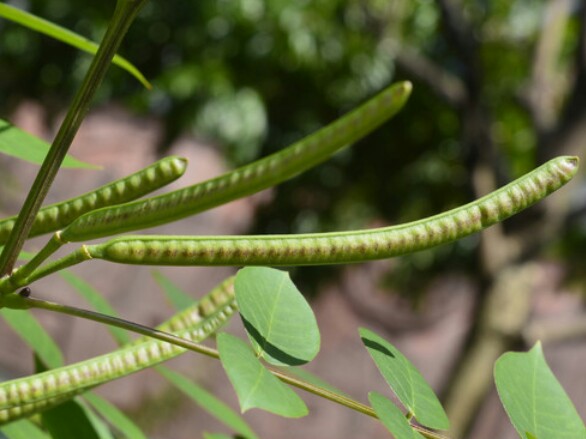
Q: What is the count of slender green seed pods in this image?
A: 5